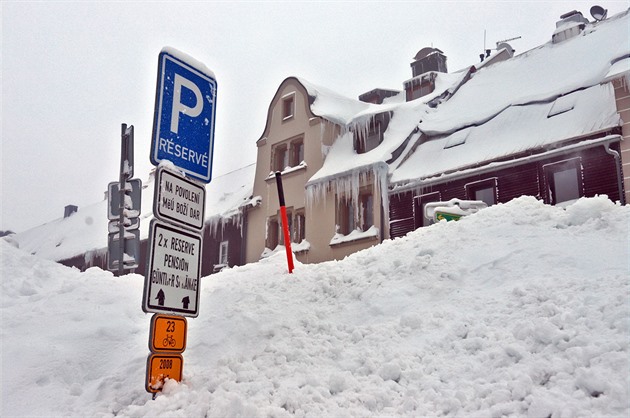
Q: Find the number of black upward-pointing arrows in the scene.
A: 2